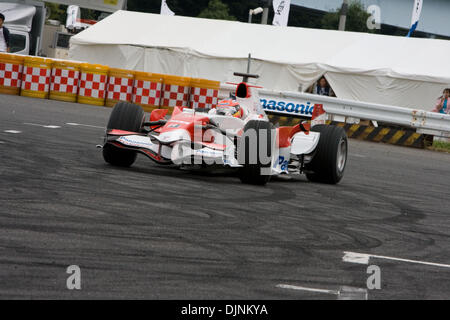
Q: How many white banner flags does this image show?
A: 3